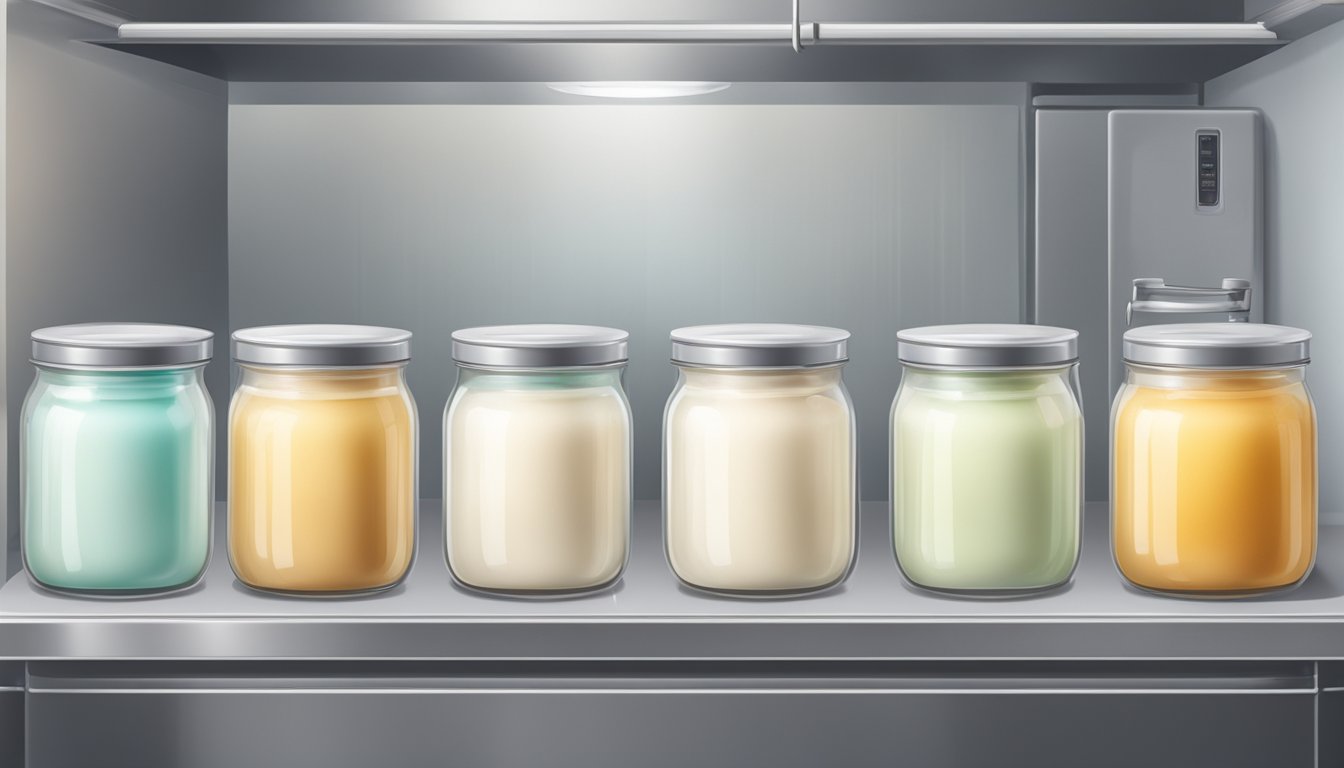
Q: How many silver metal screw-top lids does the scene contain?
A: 6